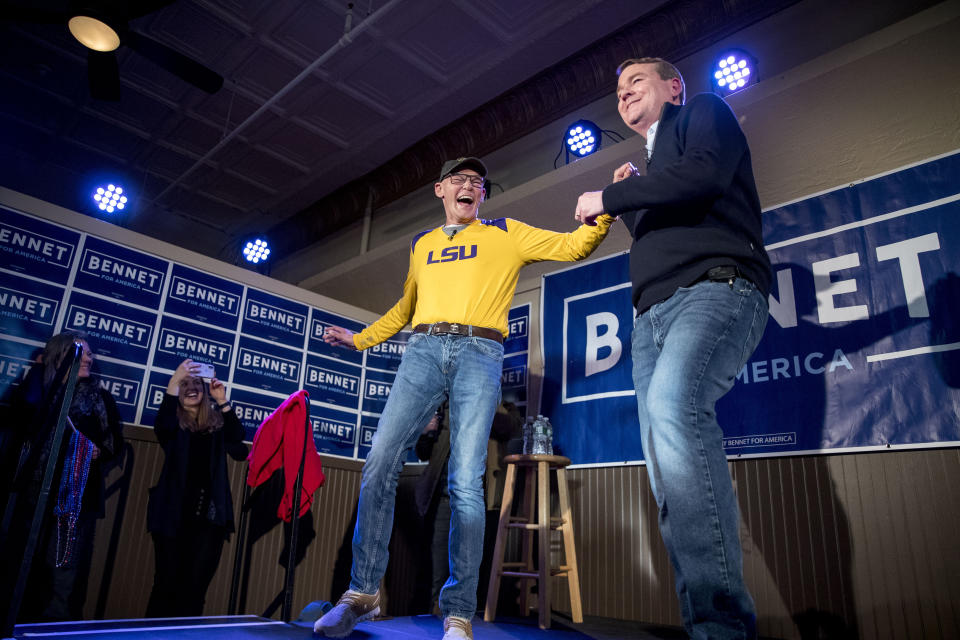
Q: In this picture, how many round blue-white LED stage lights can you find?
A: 4